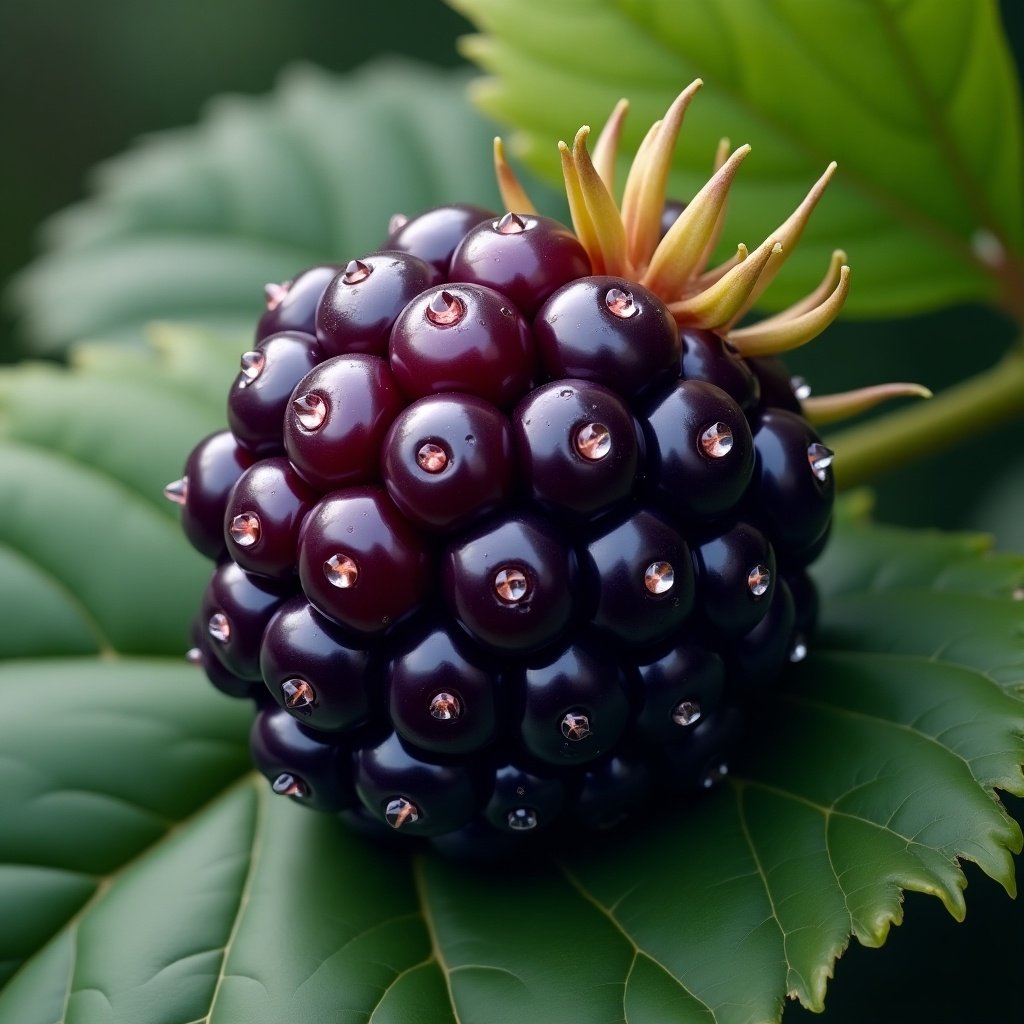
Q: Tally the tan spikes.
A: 14